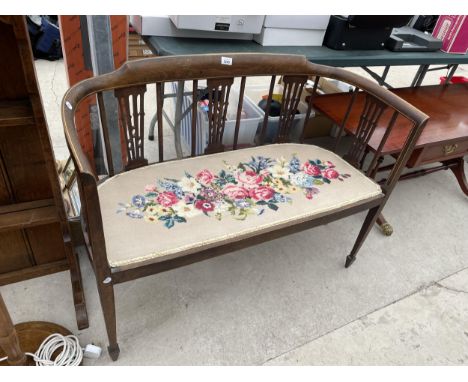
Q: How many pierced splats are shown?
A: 4